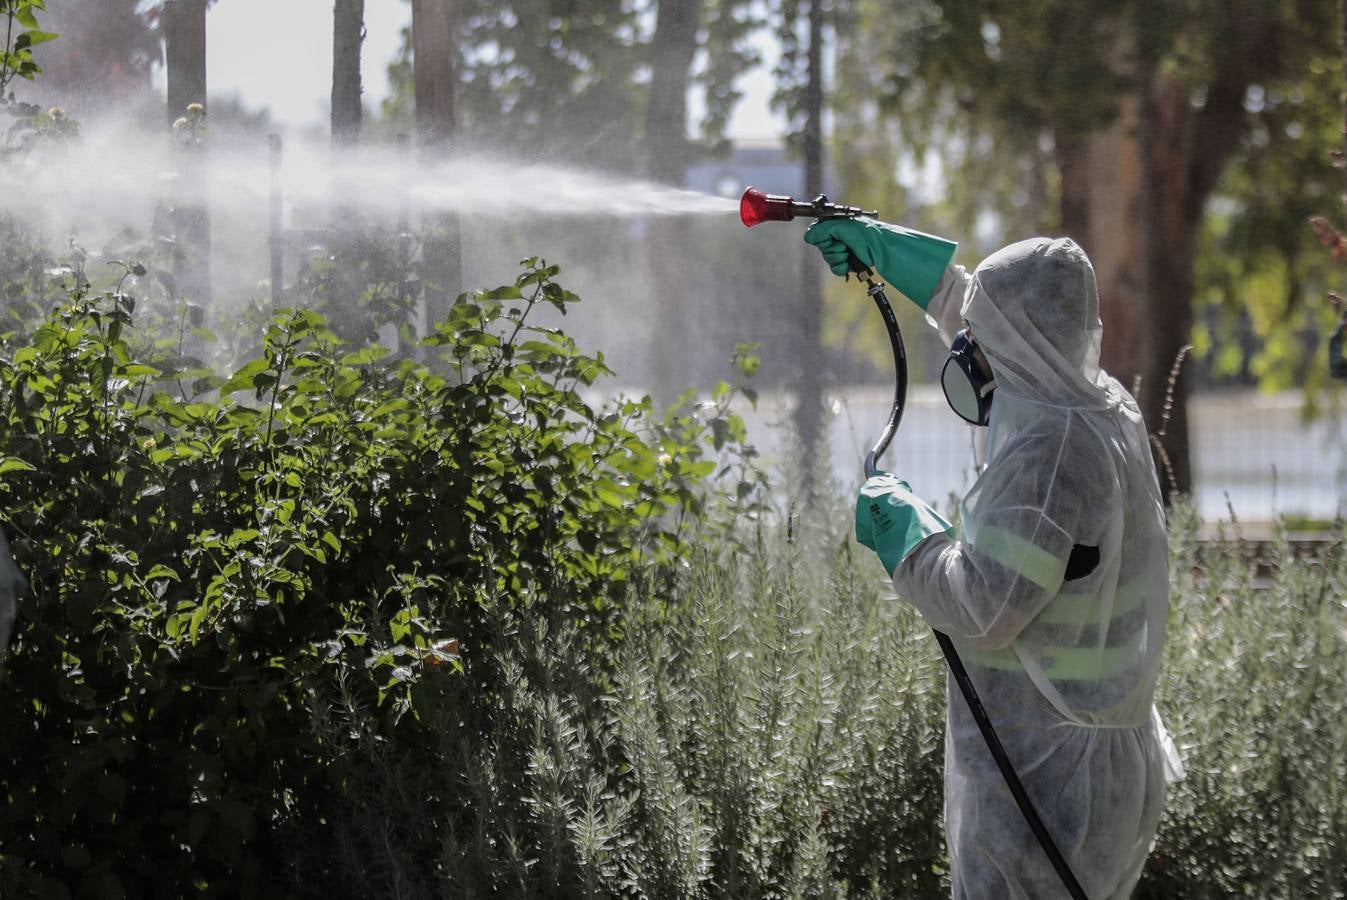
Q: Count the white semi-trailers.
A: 0